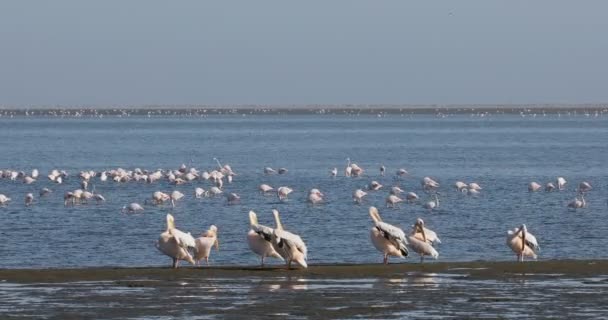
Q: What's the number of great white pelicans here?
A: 7